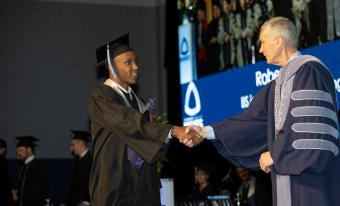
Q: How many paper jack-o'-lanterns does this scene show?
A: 0